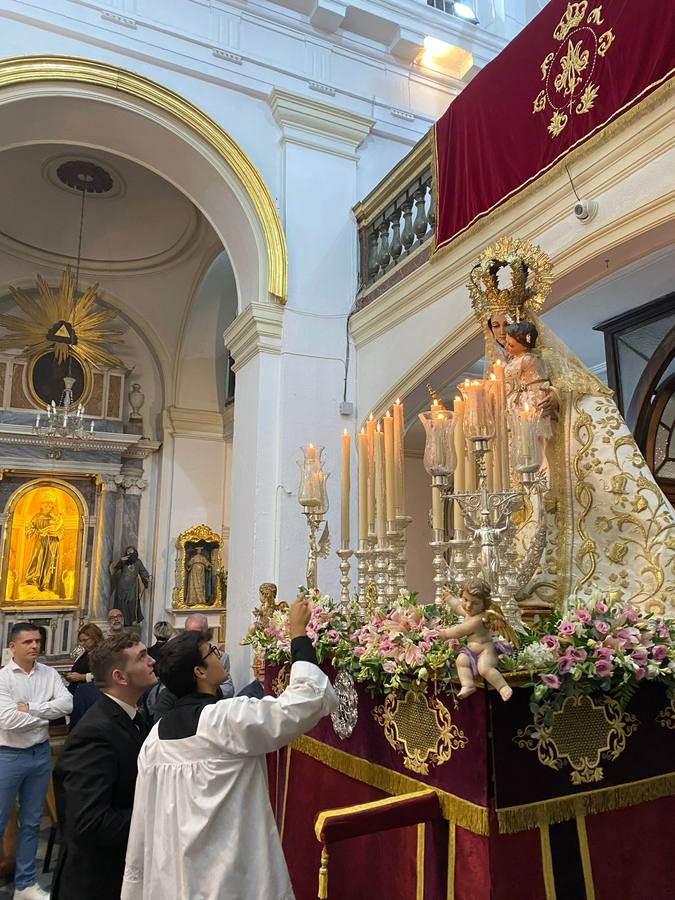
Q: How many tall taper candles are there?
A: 12